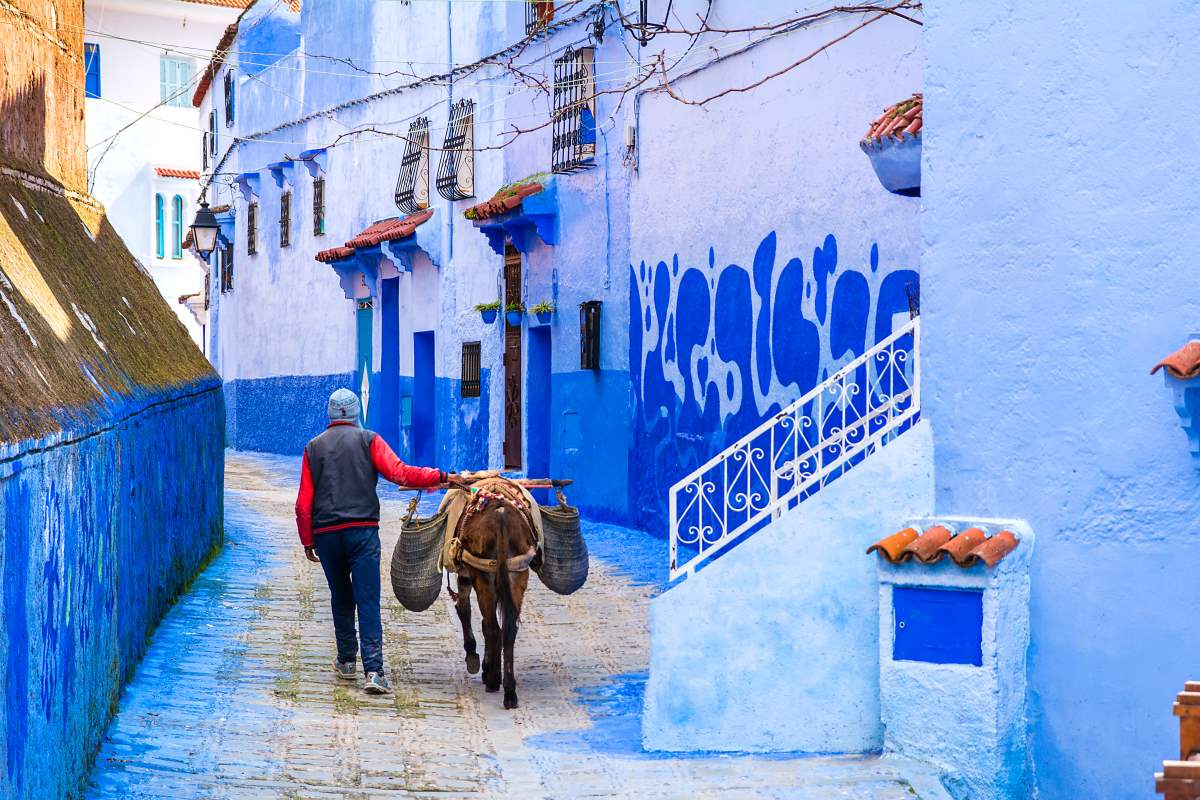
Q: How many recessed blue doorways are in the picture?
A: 3